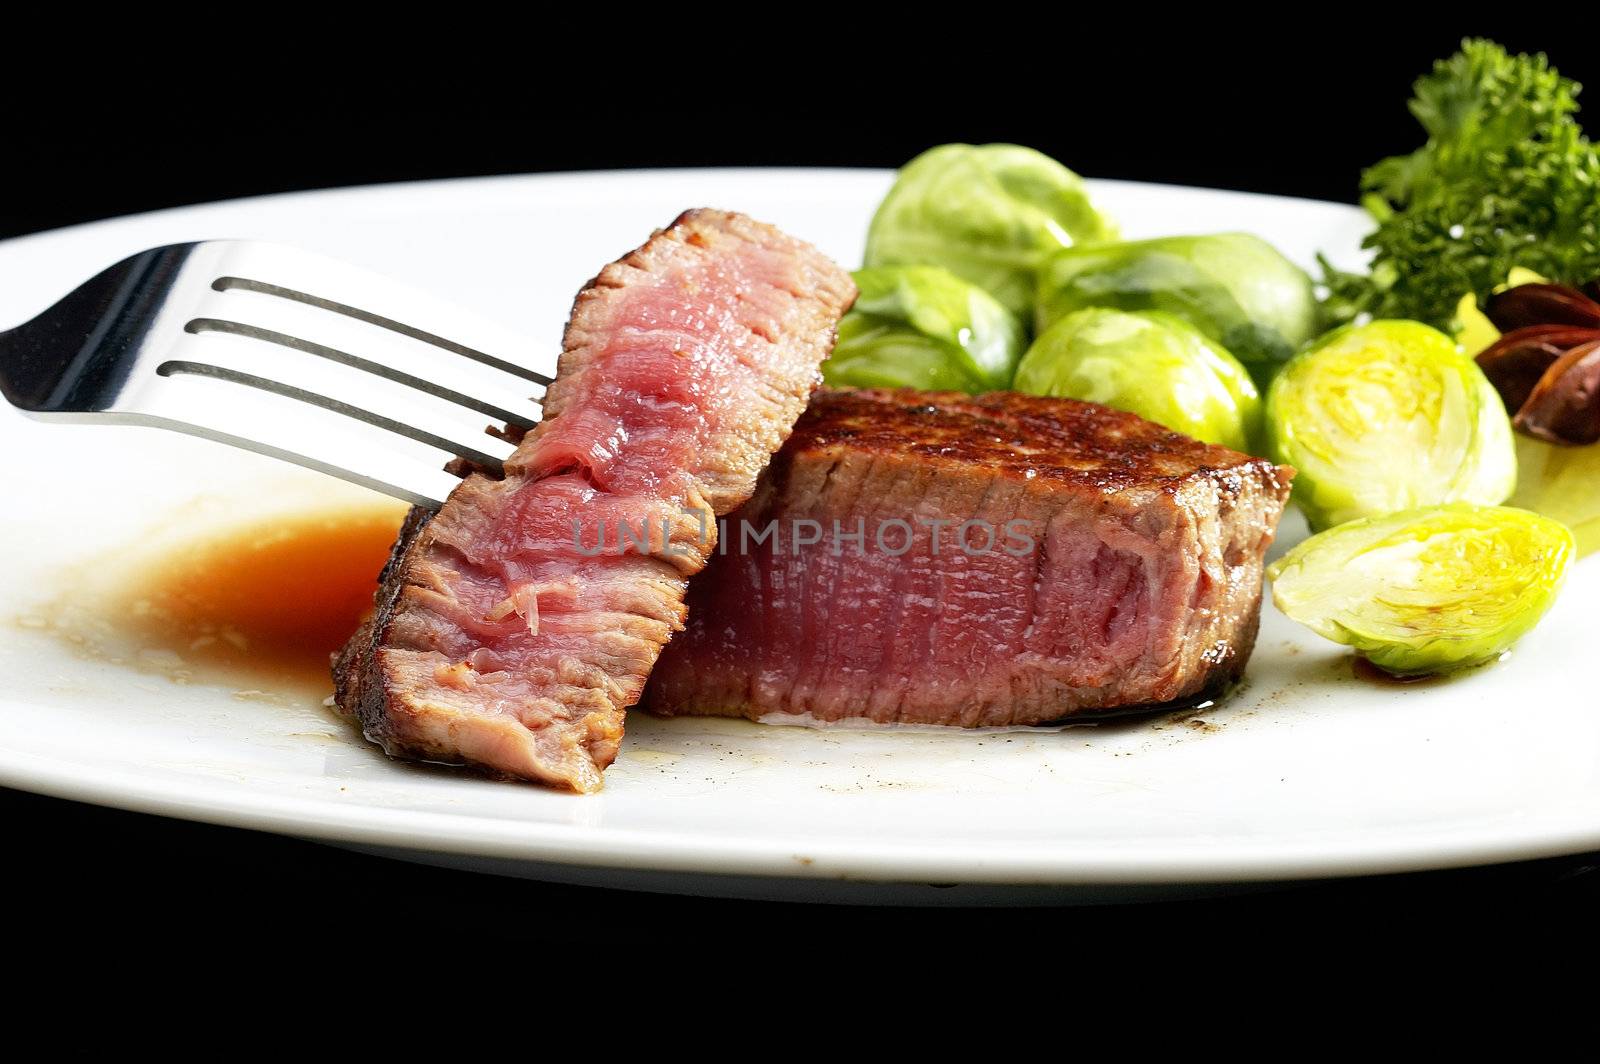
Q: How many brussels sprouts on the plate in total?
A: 6